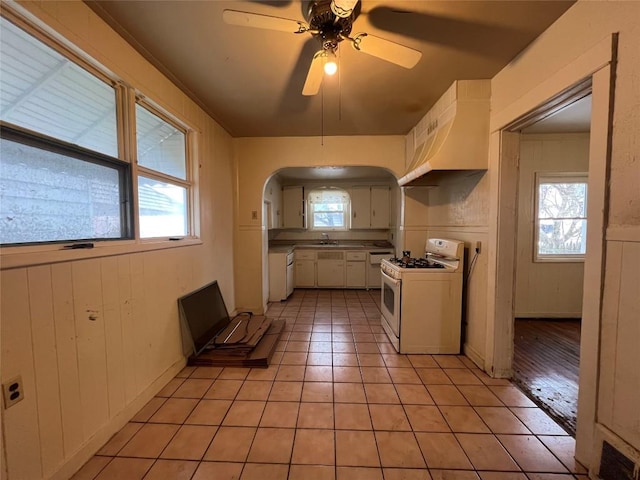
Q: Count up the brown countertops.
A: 1